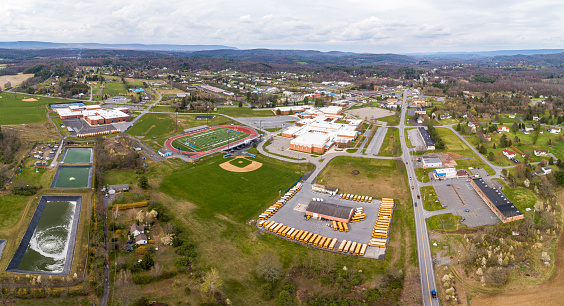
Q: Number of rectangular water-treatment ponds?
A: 3